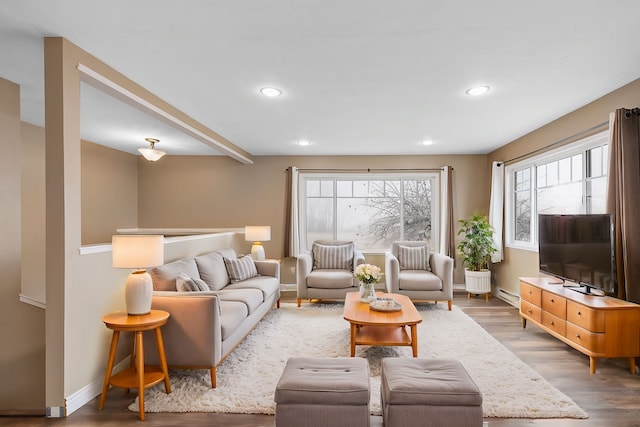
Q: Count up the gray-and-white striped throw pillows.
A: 4